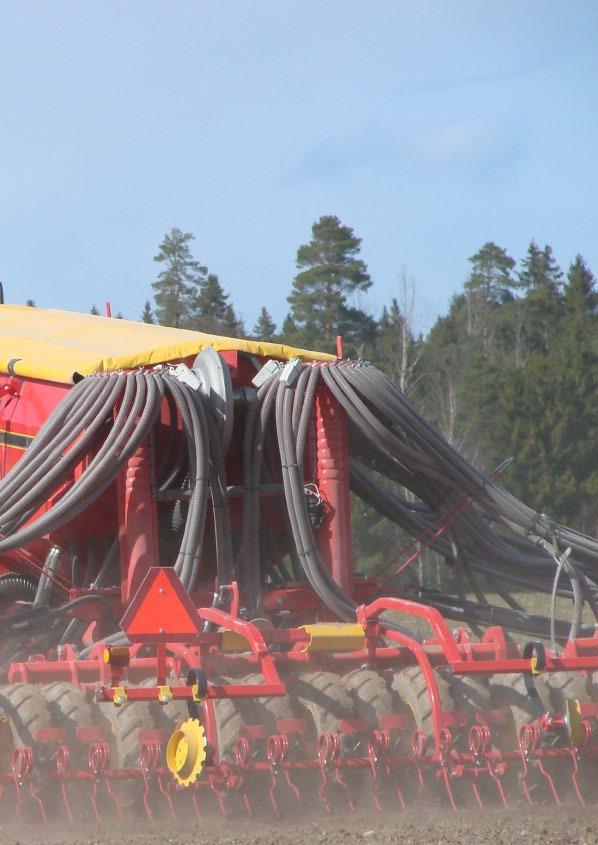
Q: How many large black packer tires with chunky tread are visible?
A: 12